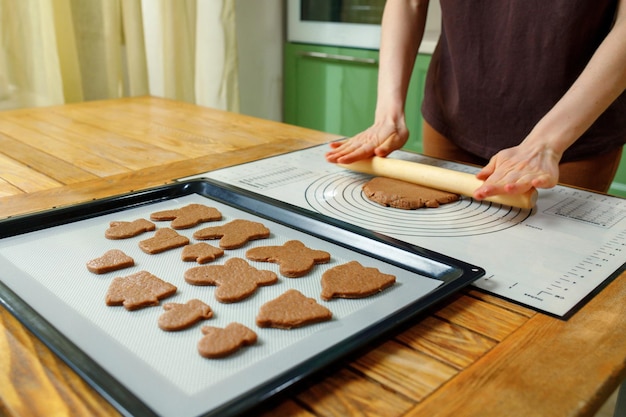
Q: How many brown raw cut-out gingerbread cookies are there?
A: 13